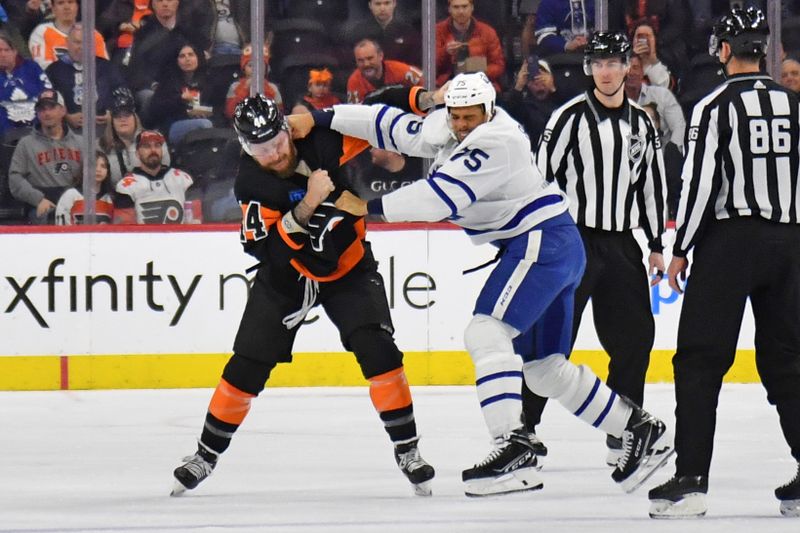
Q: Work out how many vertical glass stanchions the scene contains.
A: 5